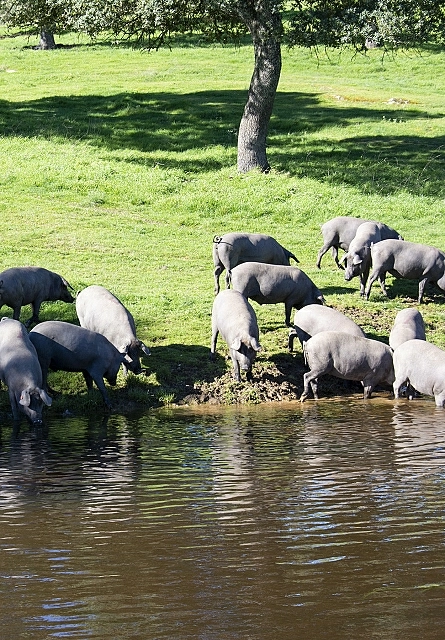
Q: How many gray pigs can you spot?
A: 14